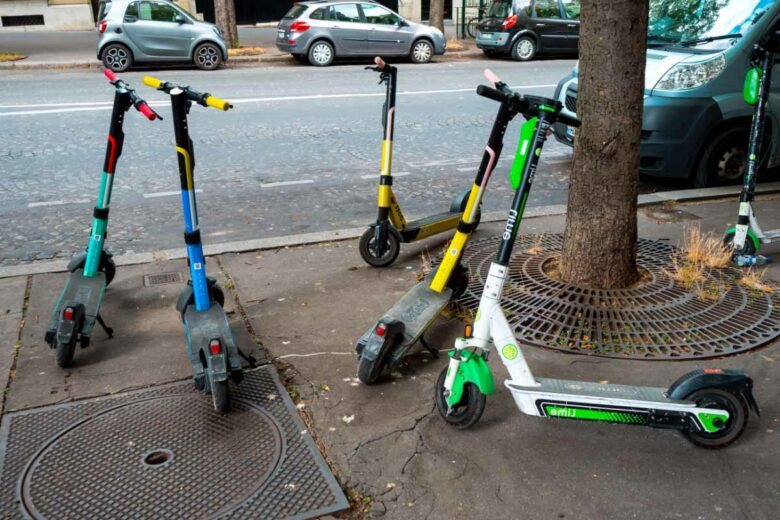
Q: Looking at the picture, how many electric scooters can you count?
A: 6